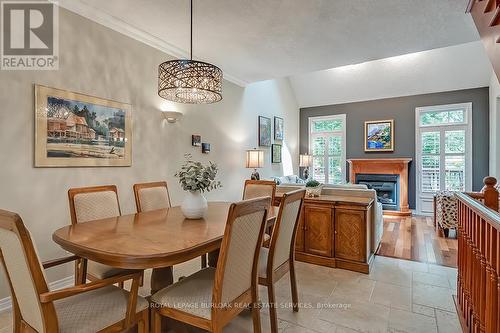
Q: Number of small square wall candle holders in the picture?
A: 2